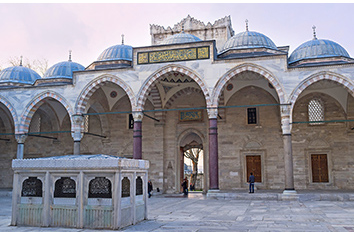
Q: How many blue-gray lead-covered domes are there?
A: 6